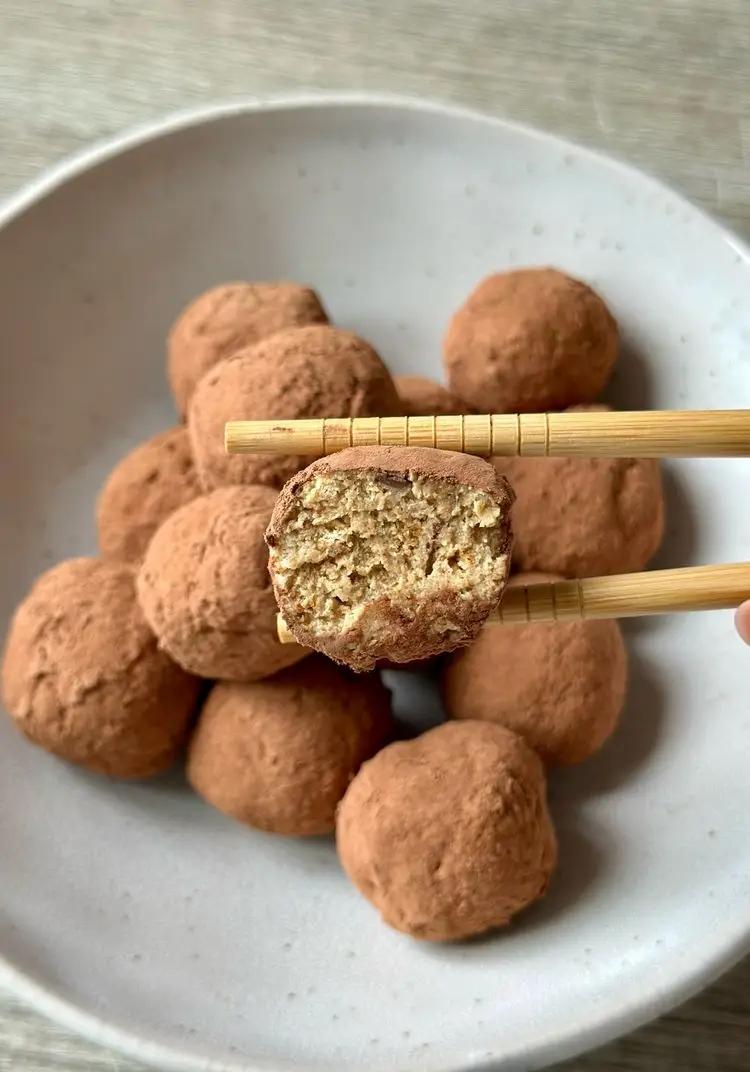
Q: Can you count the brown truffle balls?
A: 12